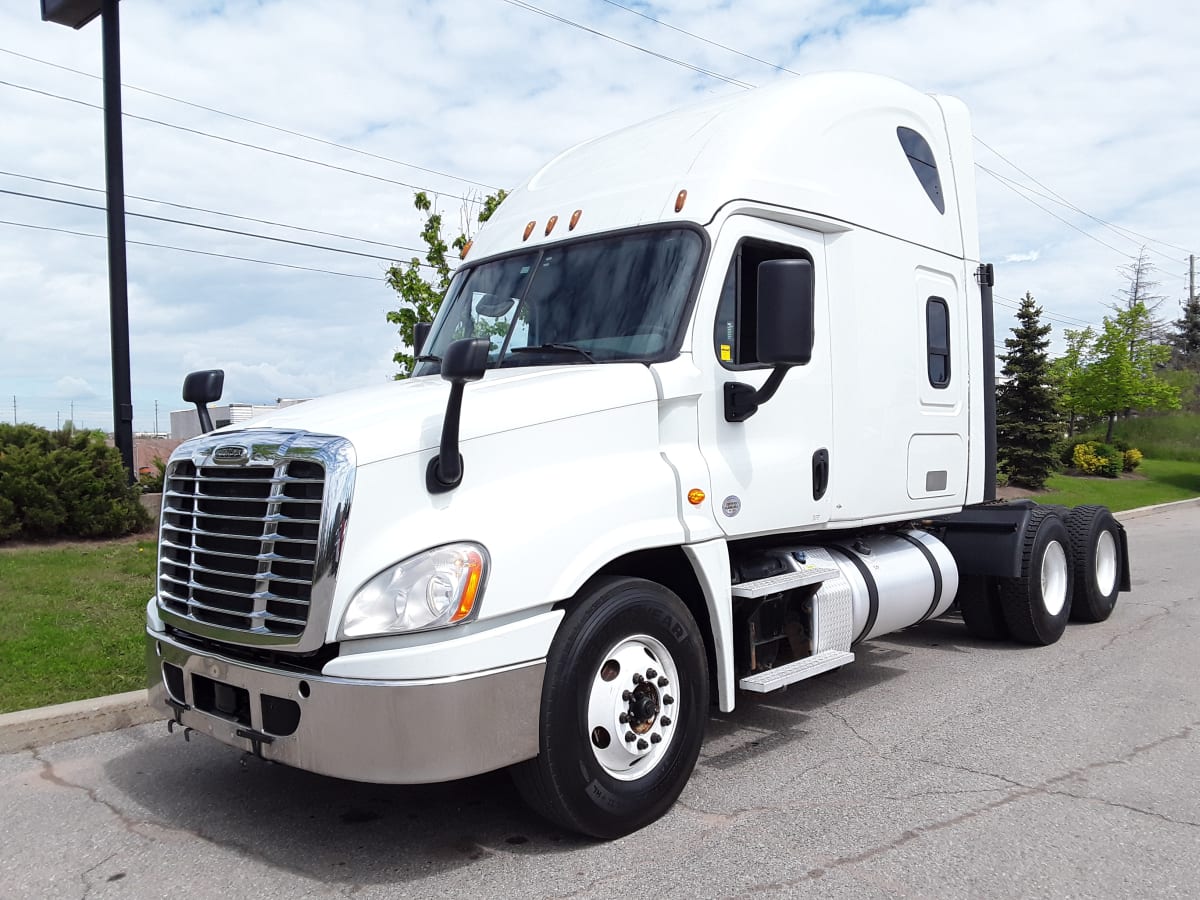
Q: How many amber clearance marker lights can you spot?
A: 5